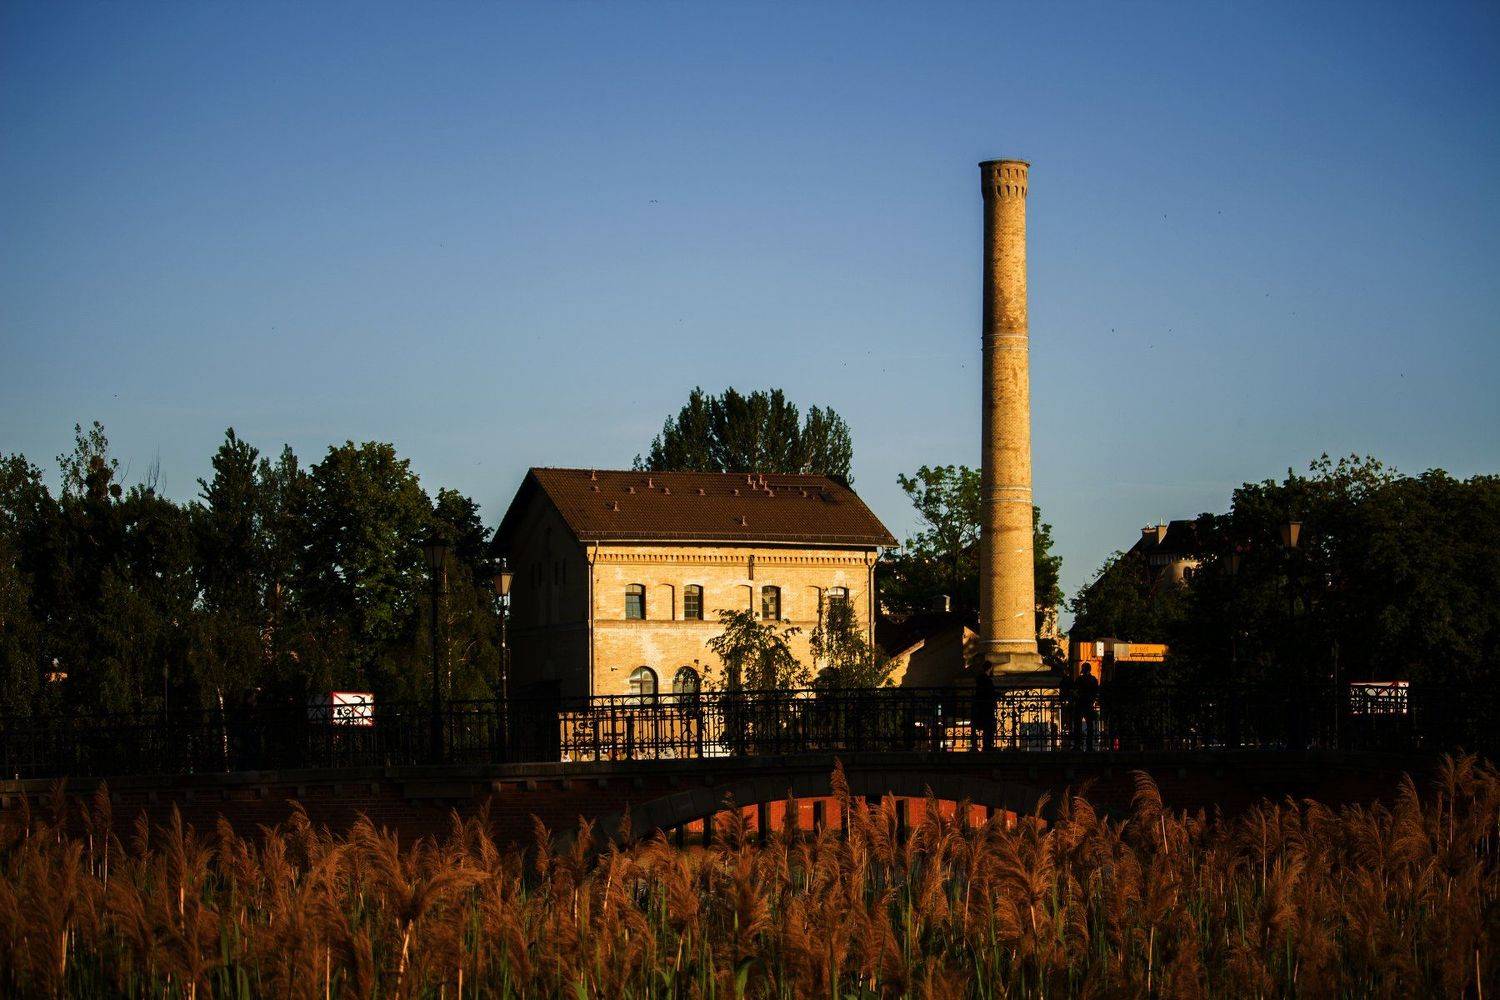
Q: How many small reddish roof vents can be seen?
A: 15